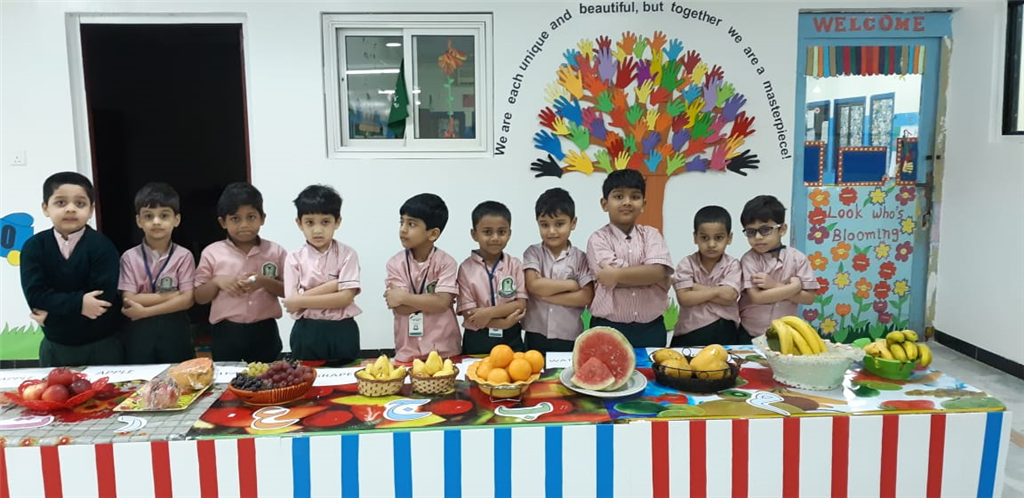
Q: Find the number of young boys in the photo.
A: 10